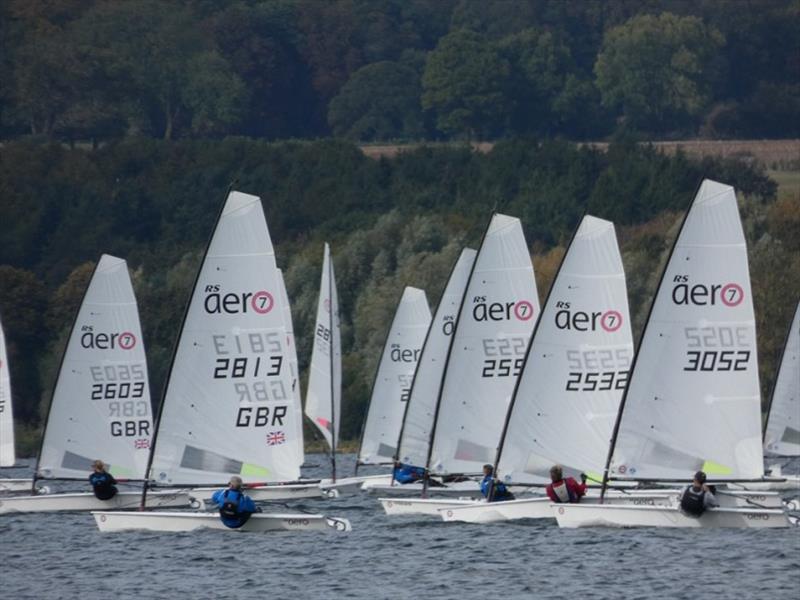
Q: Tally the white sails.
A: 11